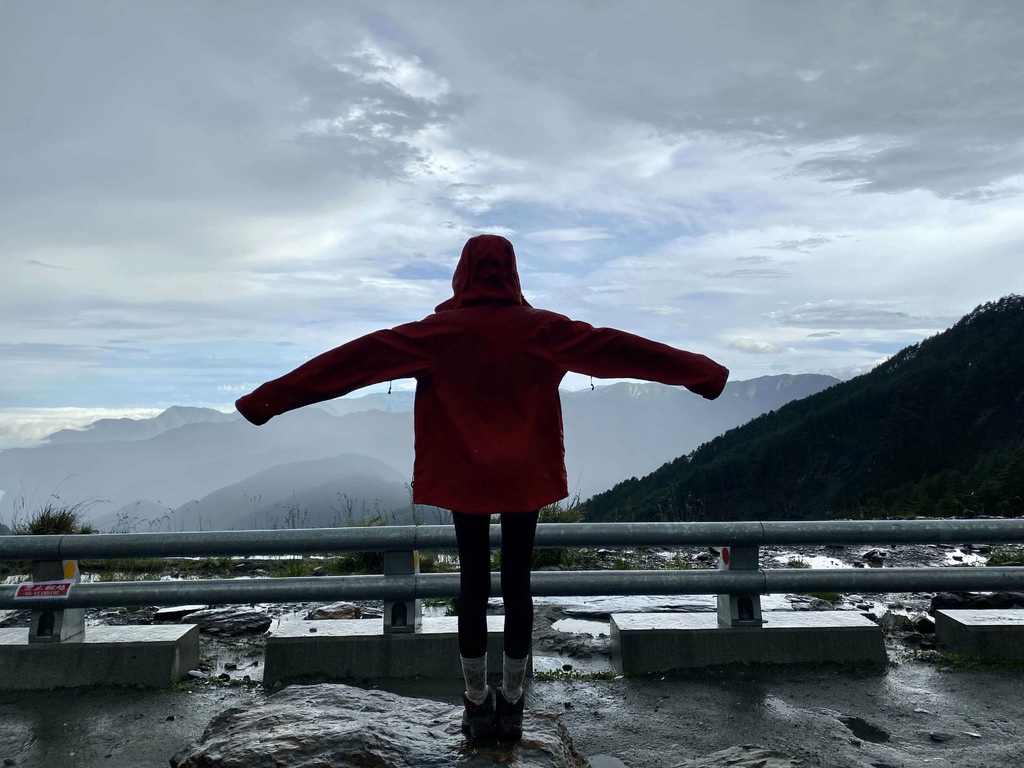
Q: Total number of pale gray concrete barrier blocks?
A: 4